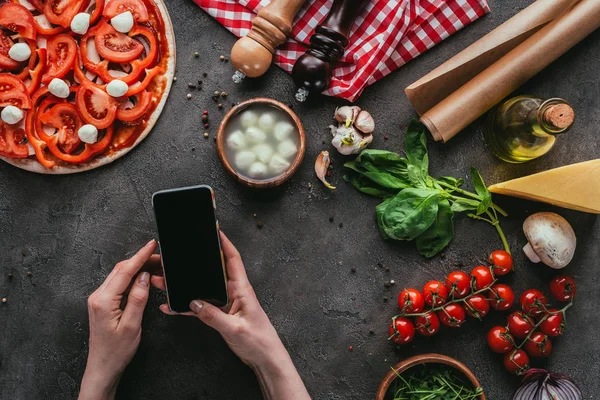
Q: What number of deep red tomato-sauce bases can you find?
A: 1